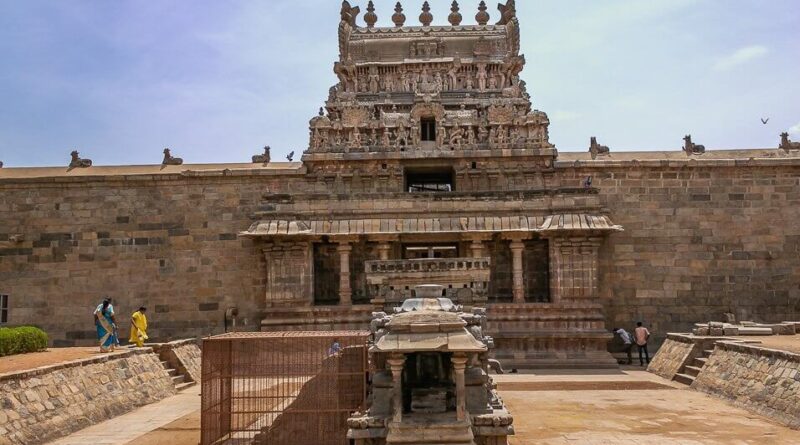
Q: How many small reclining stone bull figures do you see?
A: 6